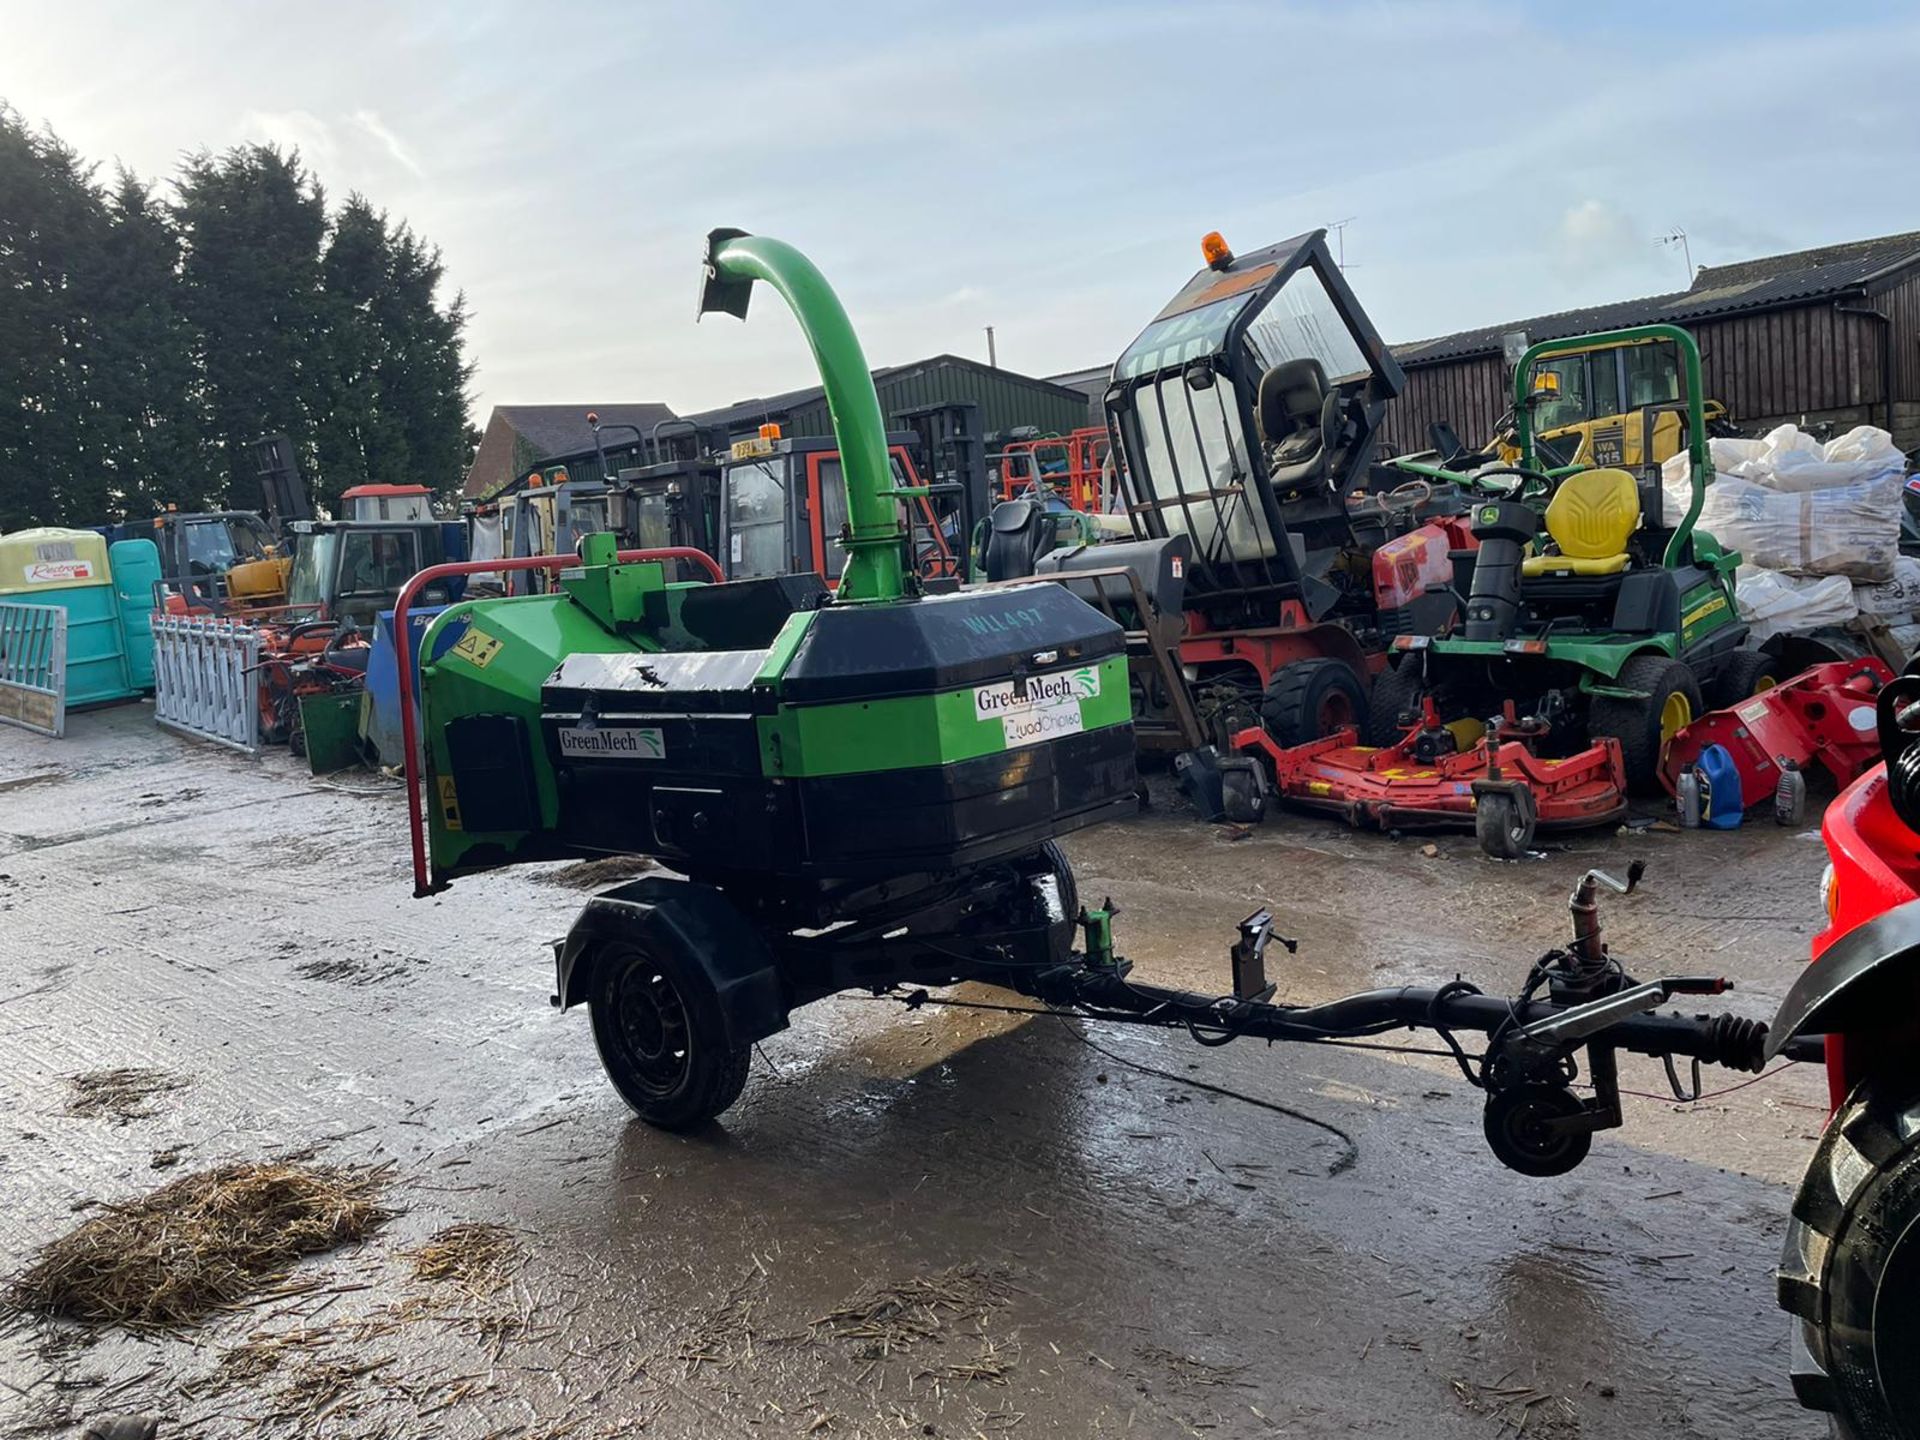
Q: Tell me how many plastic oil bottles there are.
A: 3